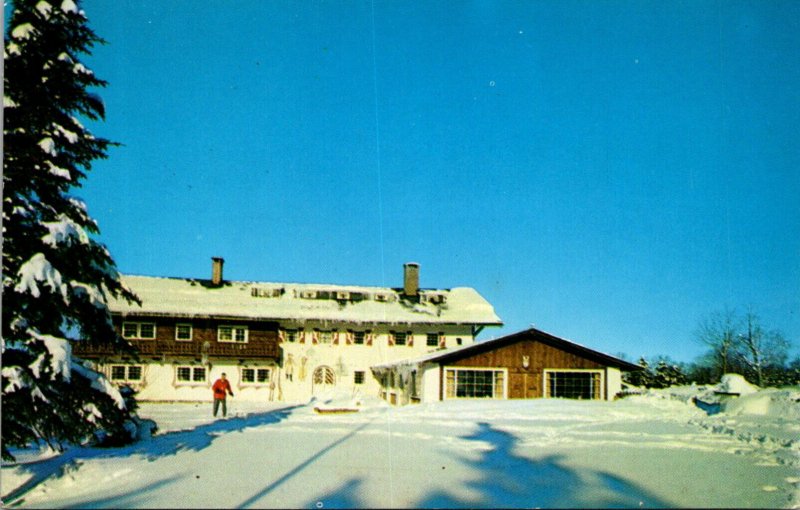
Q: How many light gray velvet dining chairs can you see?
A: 0